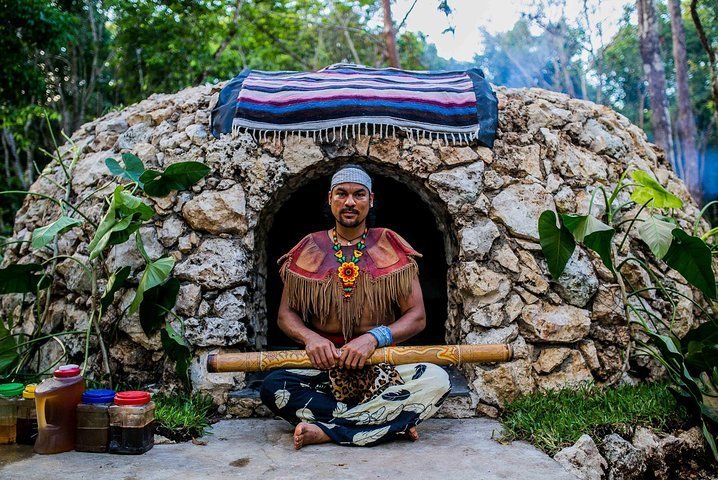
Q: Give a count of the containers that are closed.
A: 5